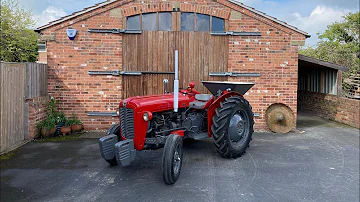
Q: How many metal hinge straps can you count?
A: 6